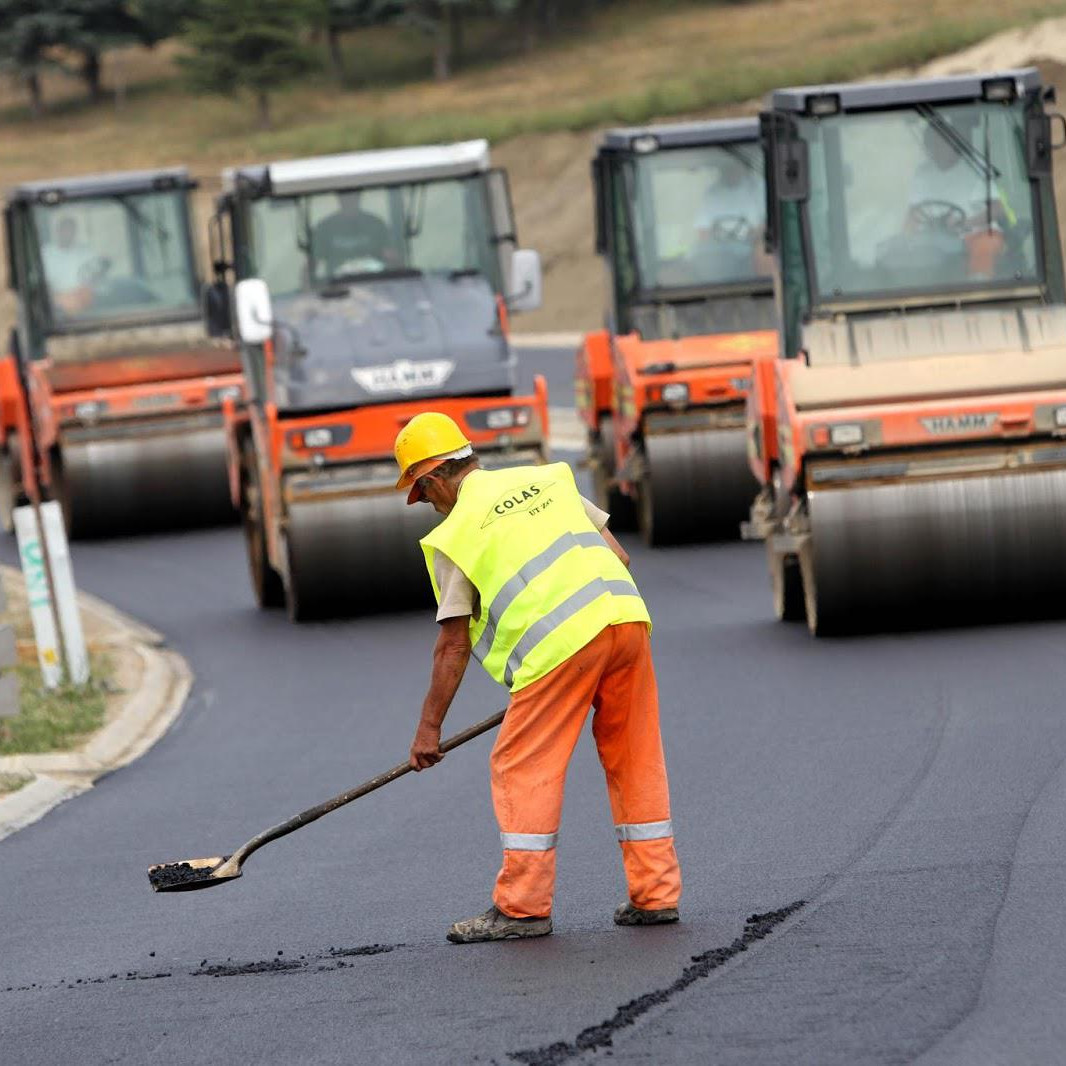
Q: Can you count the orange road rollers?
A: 4